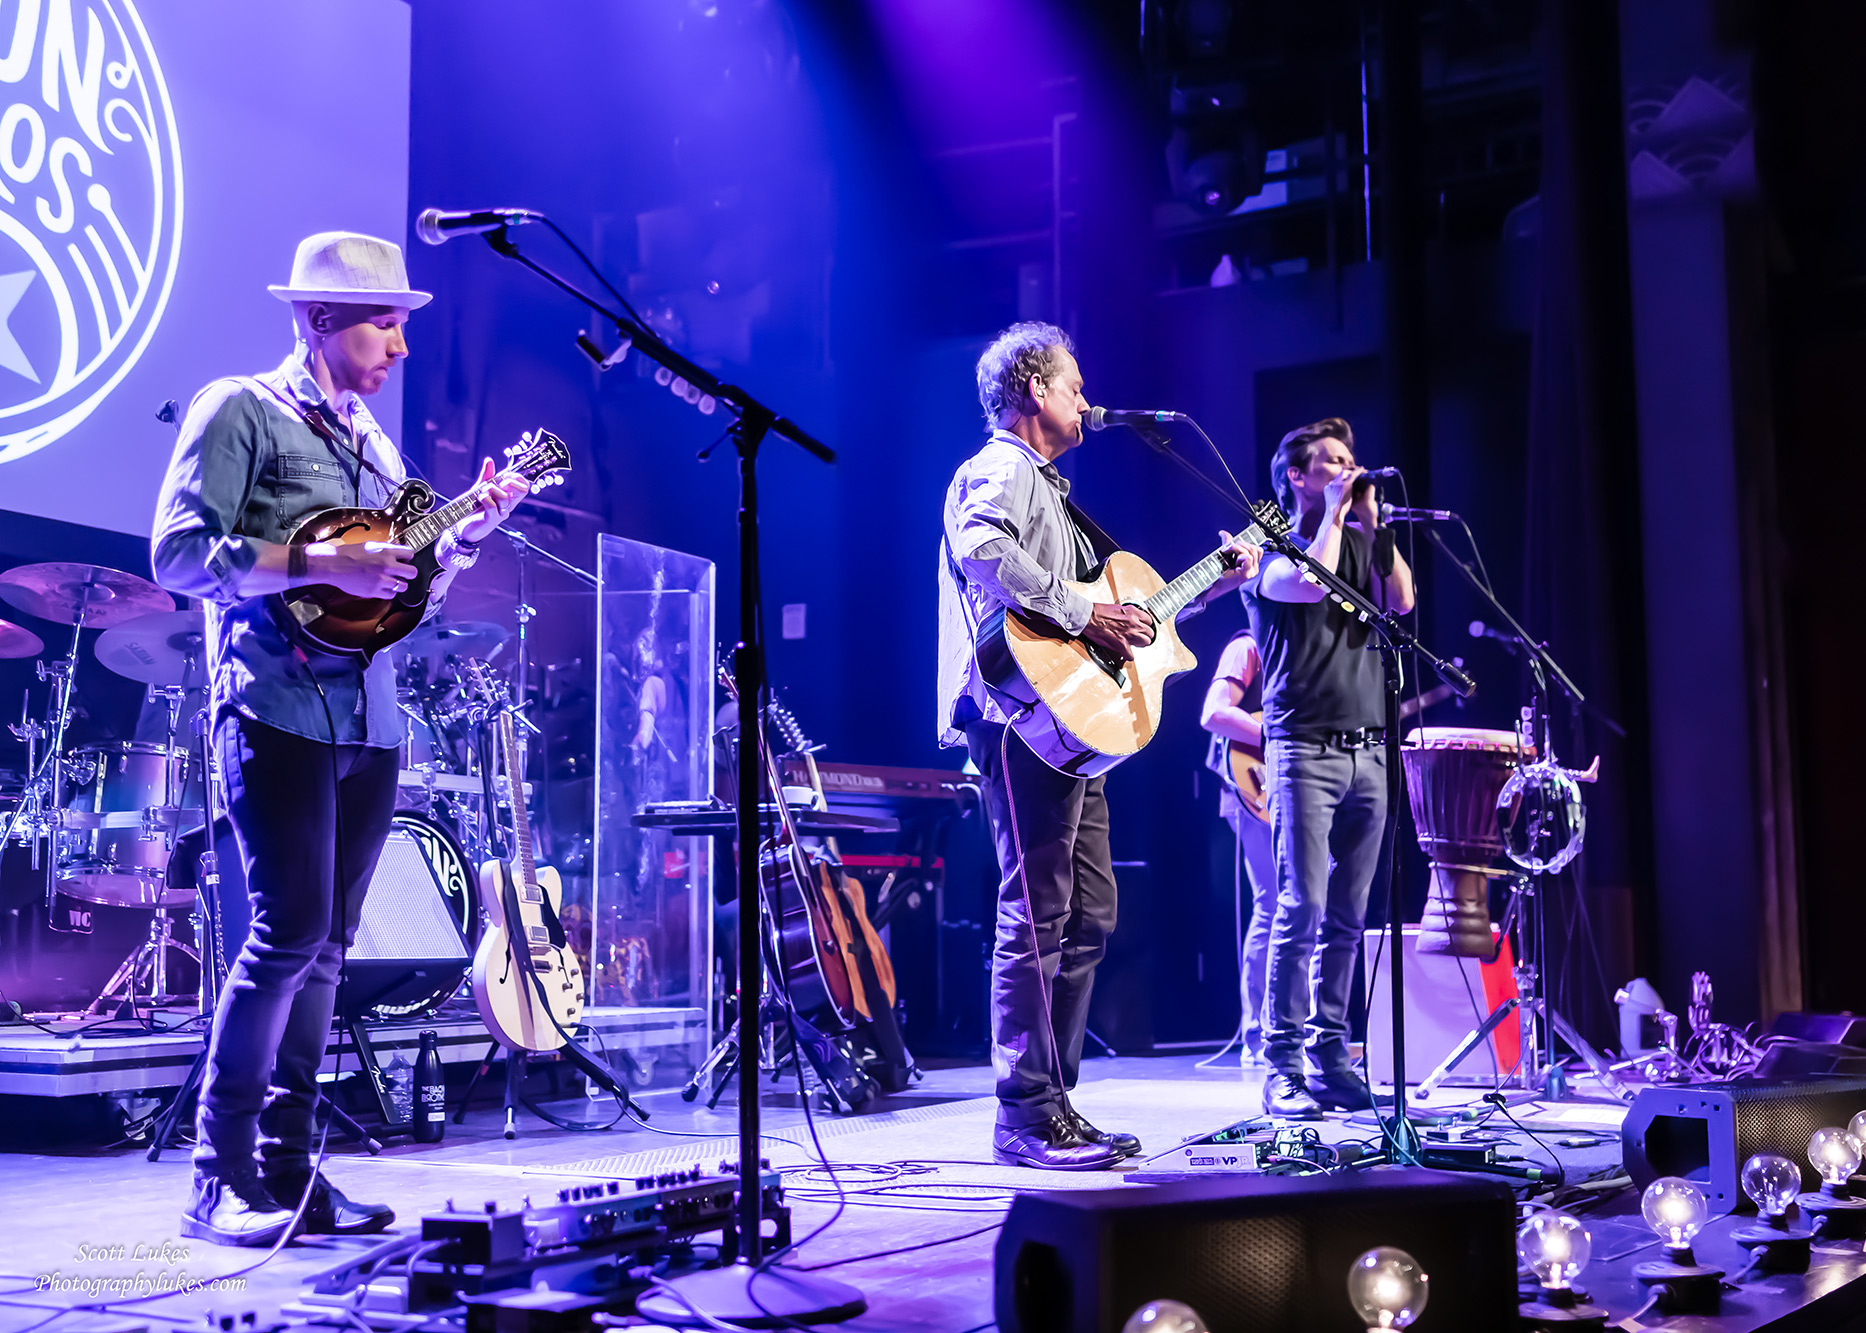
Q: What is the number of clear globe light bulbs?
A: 7